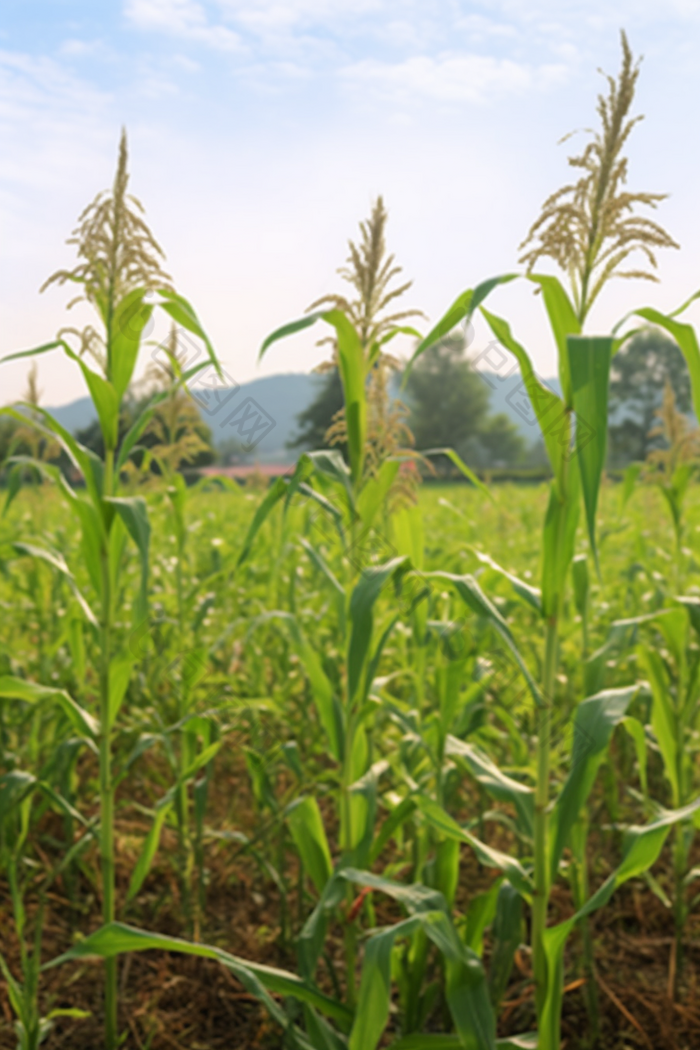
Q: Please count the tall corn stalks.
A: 3